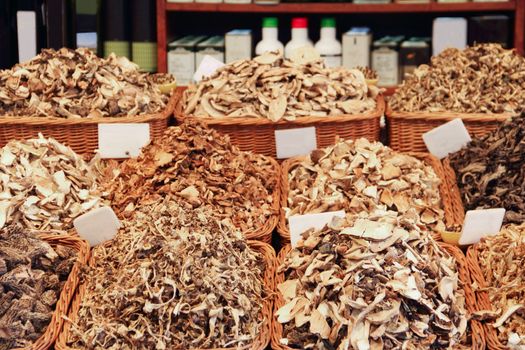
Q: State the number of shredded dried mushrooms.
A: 11